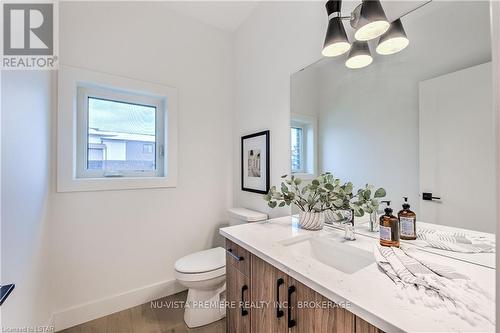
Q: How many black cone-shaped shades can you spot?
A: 4